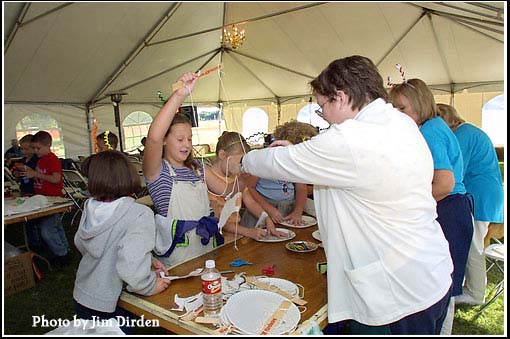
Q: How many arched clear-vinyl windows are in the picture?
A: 5